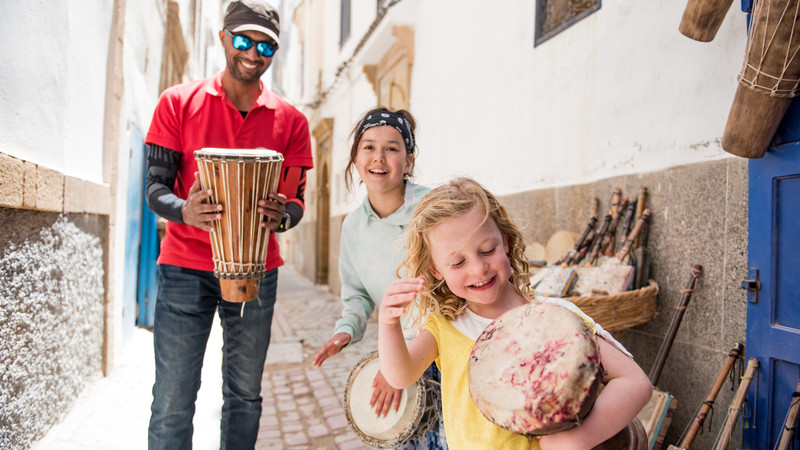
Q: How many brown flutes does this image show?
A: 0